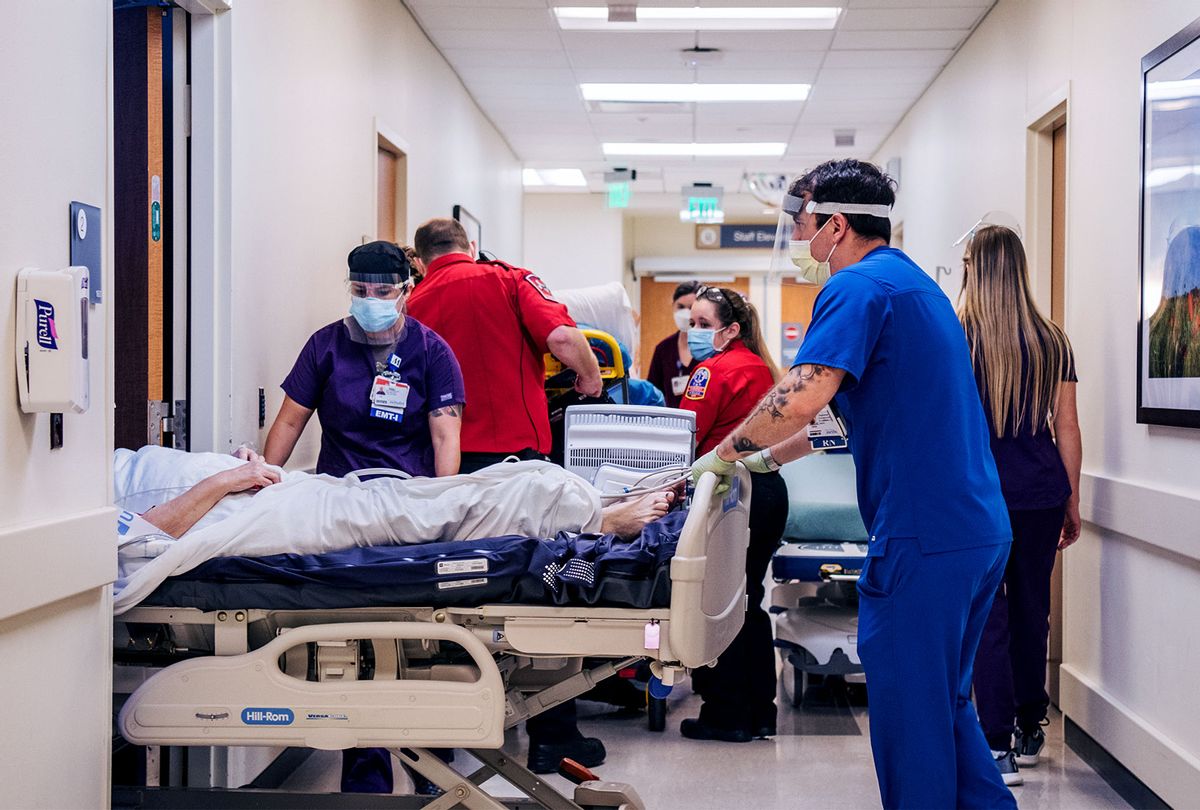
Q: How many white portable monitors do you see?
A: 1